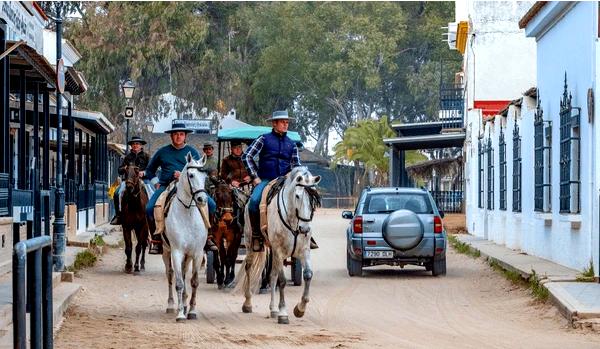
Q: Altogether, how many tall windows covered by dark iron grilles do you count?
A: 6